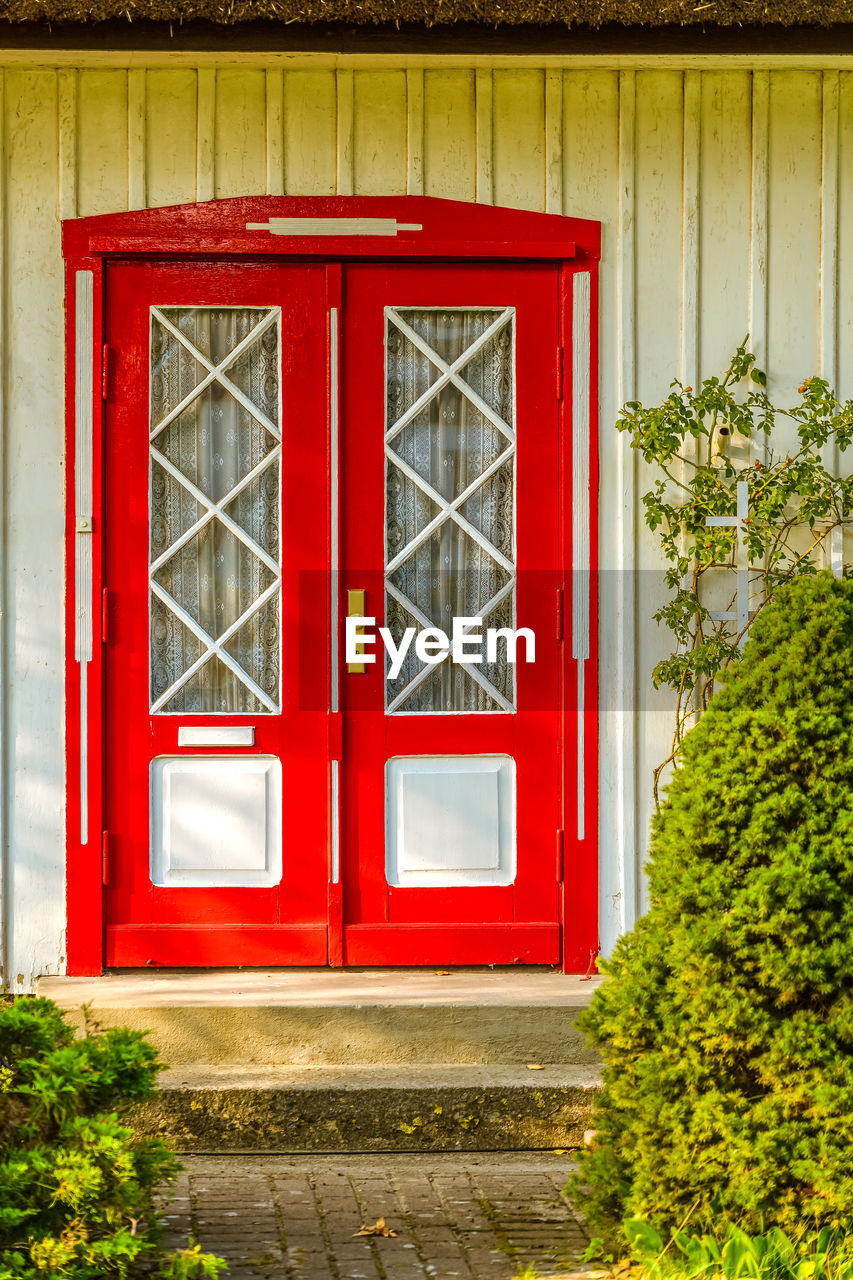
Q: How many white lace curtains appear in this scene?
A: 2